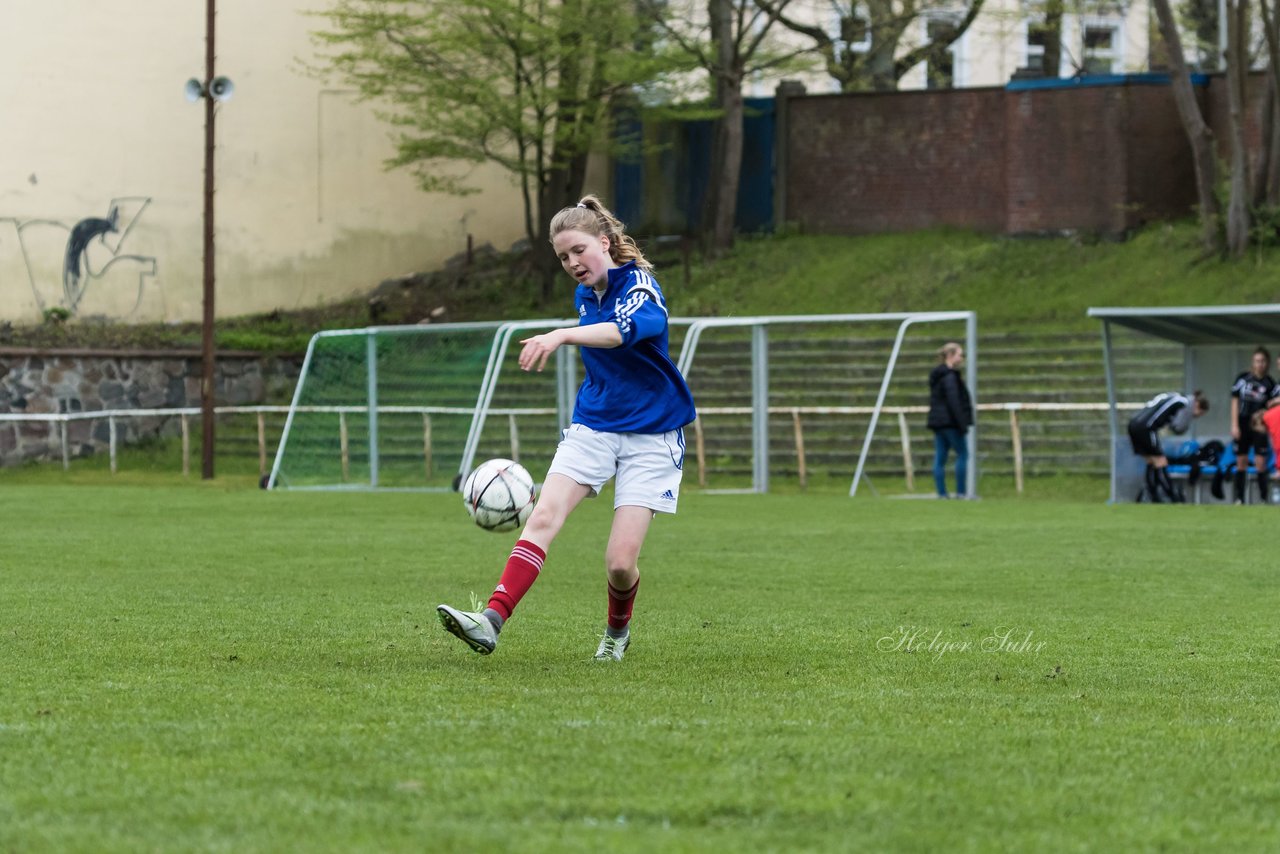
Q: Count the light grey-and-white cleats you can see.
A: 2